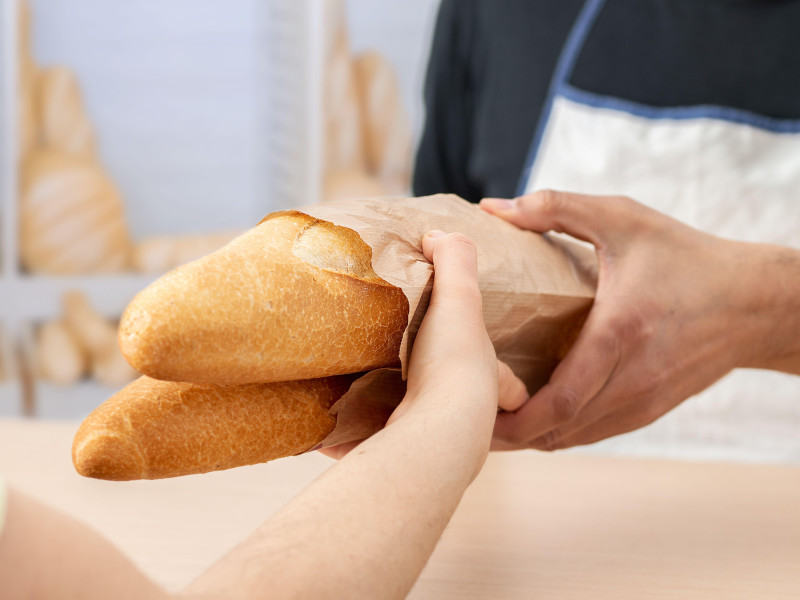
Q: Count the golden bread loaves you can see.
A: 2